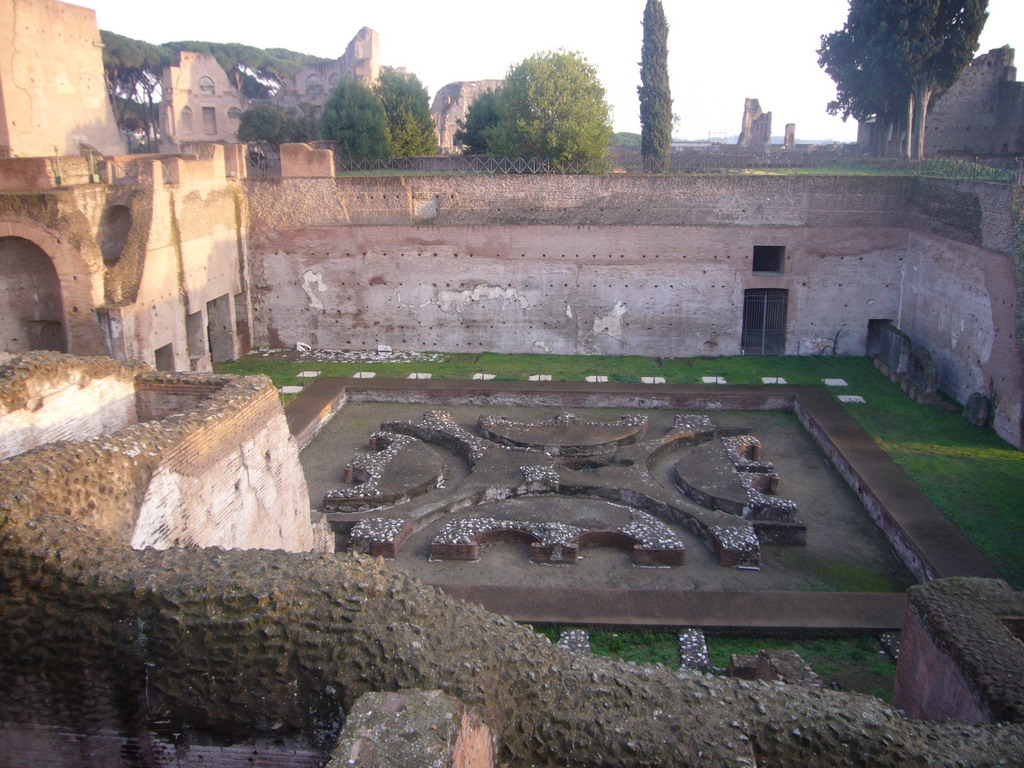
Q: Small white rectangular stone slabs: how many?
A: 12